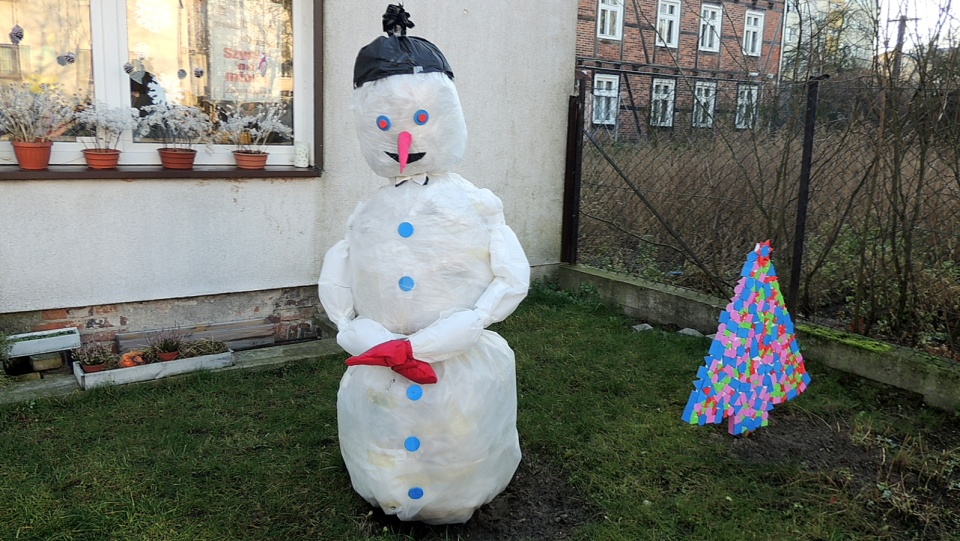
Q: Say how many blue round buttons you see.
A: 5